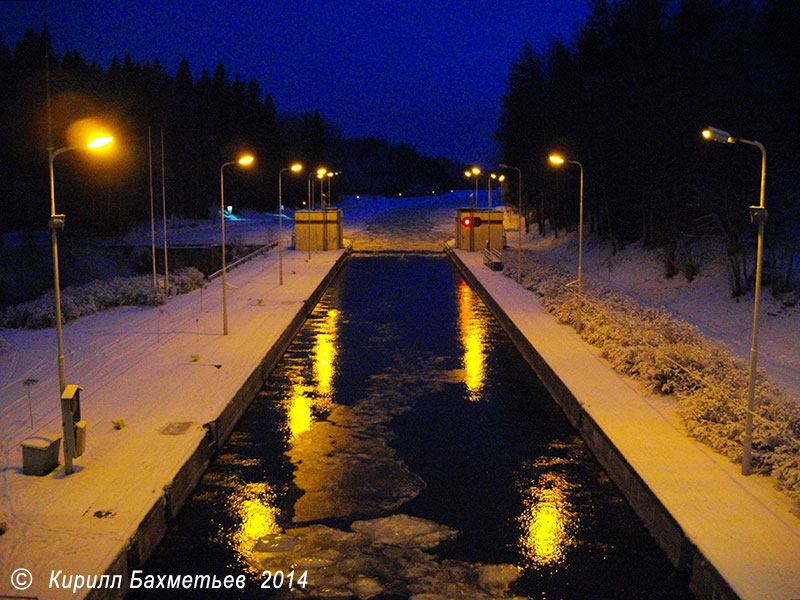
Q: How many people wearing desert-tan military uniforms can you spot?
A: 0